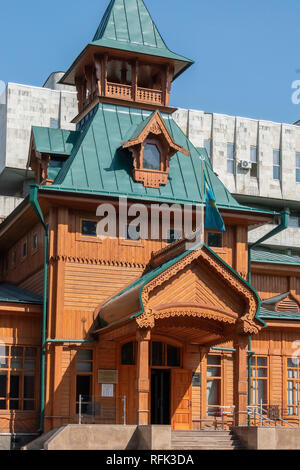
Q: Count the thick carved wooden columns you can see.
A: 2